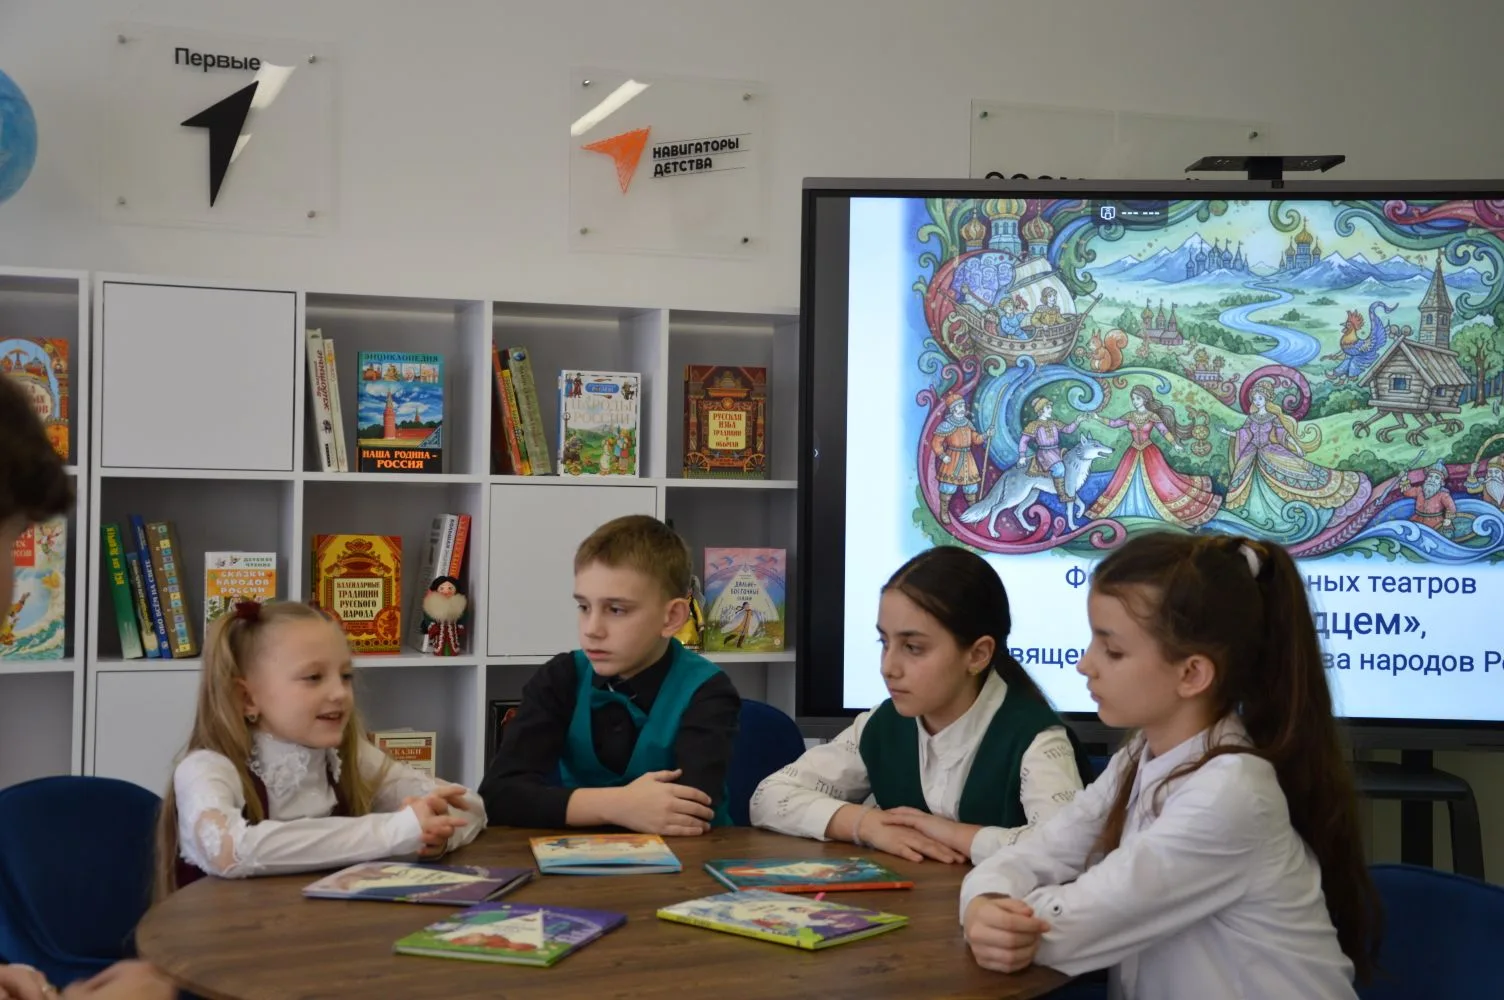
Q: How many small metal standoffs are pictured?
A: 10